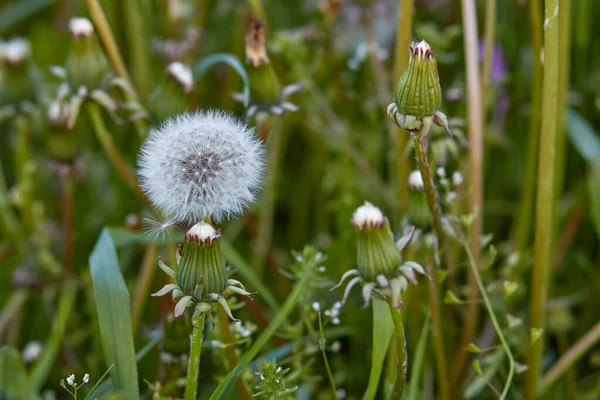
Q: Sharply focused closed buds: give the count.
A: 3